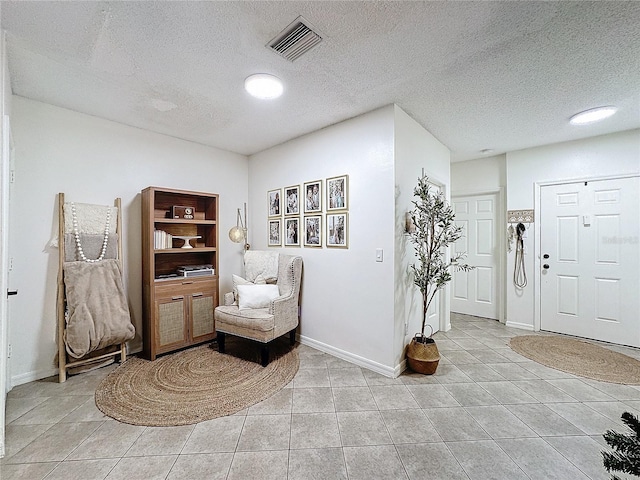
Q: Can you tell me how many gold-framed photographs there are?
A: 8